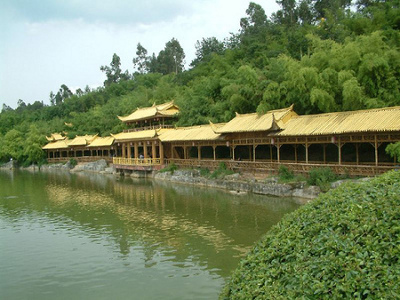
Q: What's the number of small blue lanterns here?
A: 0